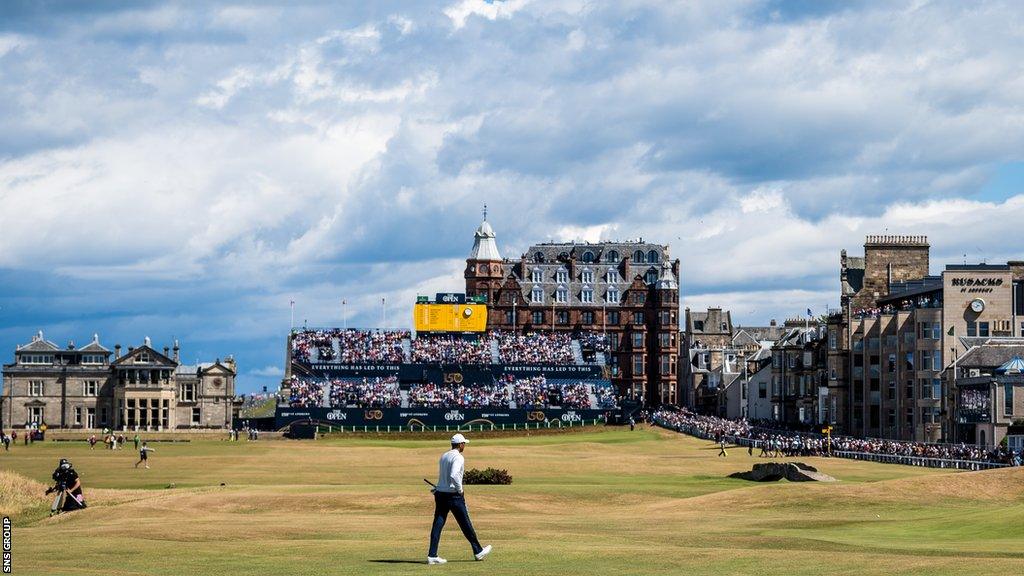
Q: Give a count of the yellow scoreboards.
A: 1